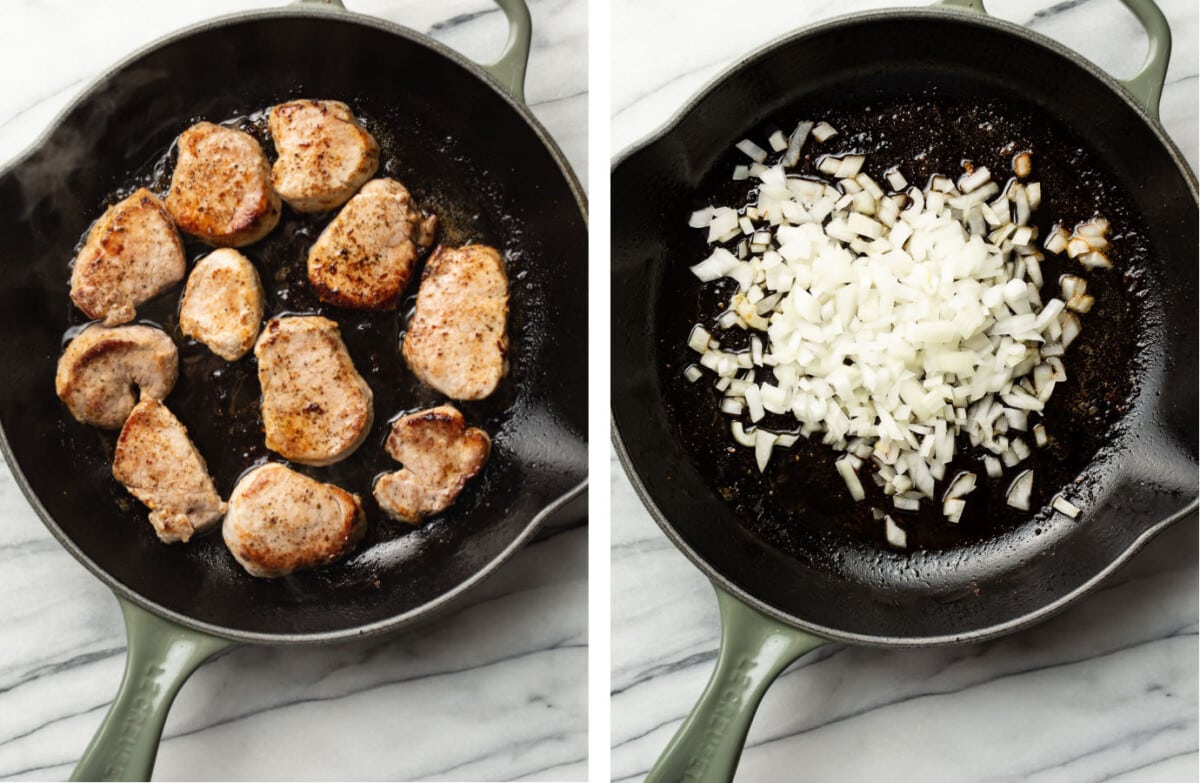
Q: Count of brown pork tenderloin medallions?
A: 11